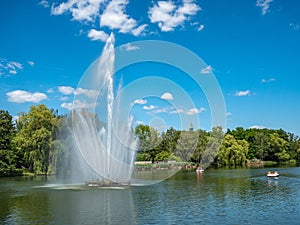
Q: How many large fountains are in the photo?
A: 1